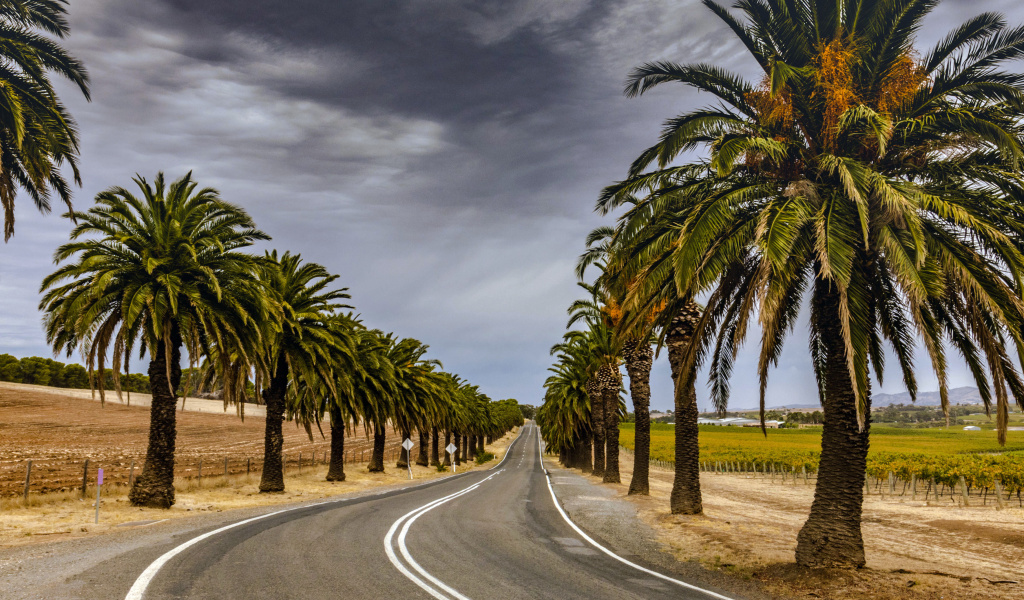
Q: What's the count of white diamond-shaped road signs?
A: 2